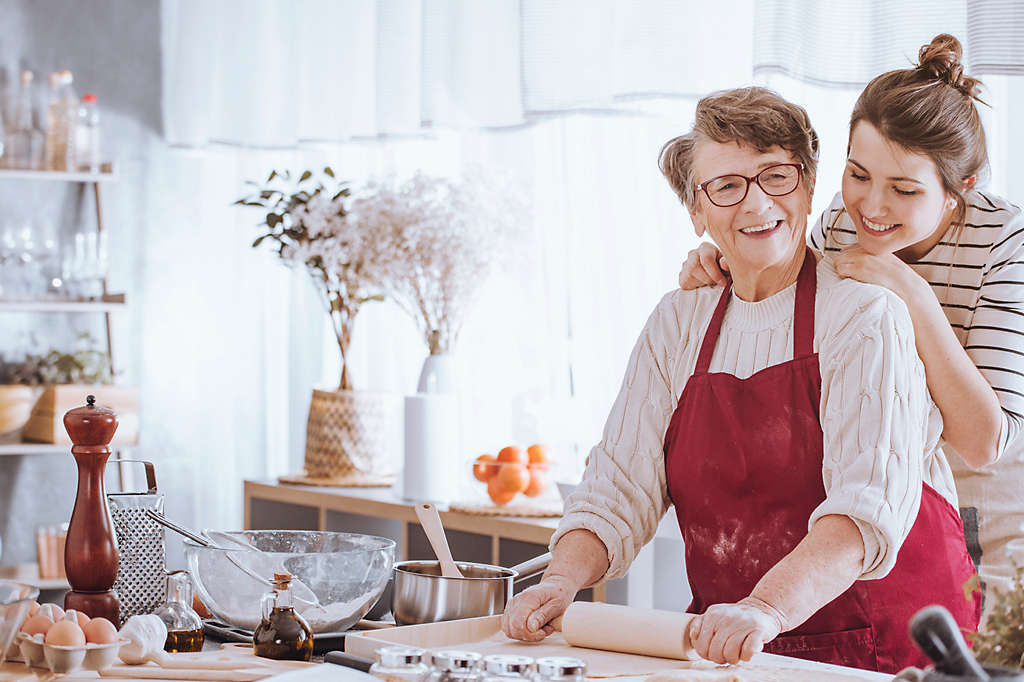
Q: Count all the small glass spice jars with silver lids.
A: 4